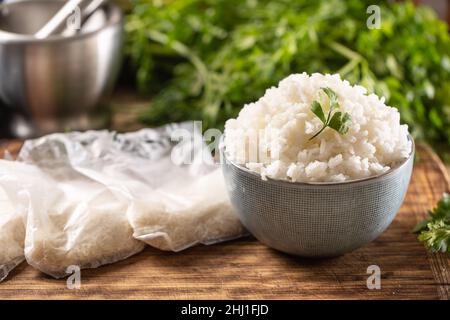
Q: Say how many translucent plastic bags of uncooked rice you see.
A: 3